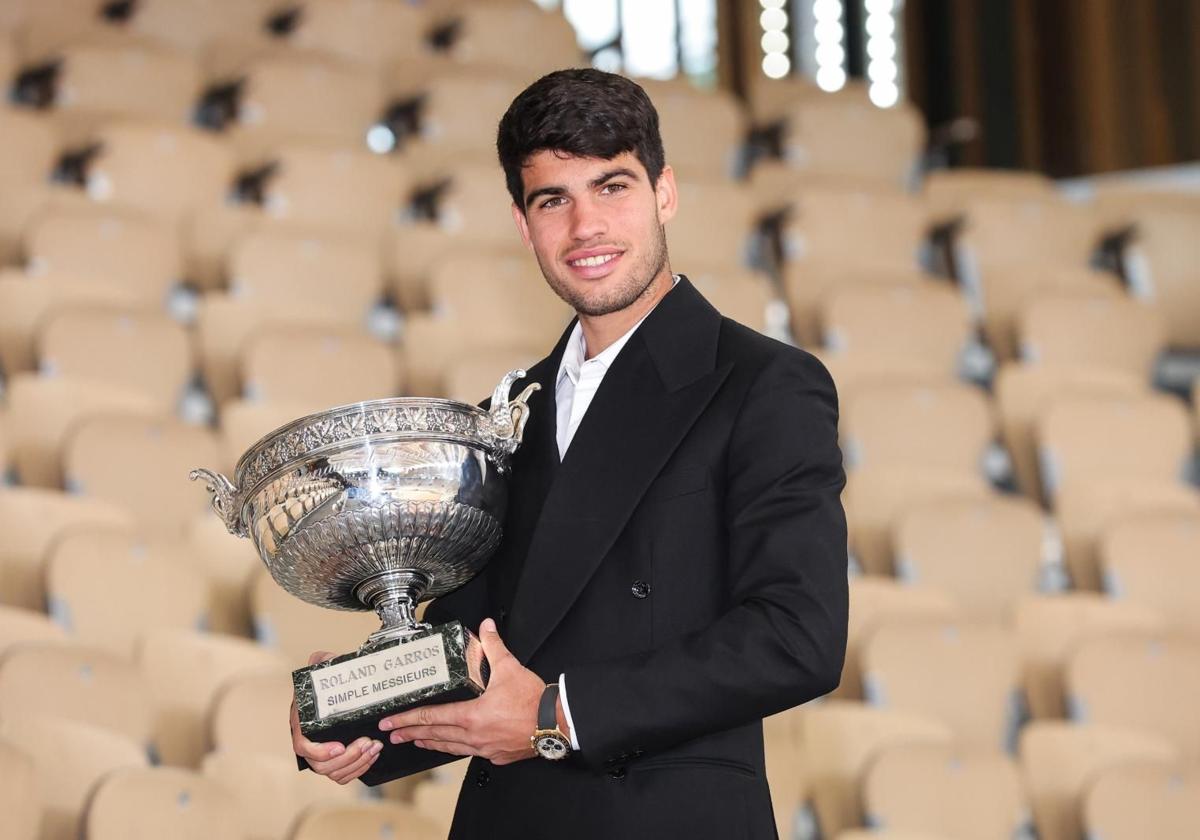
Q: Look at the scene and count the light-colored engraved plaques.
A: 1